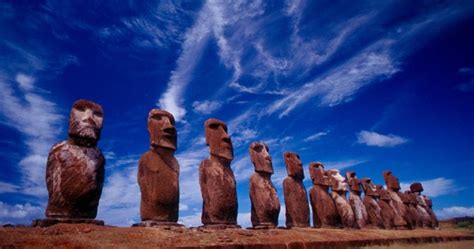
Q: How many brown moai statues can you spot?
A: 15